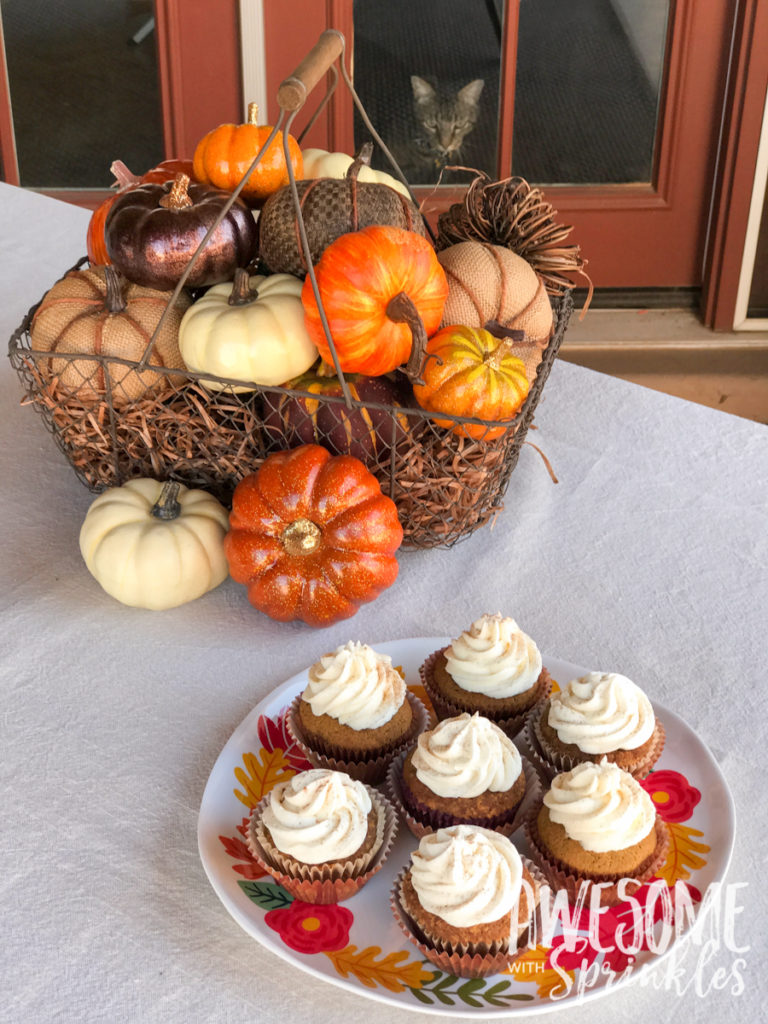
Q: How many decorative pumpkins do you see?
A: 14